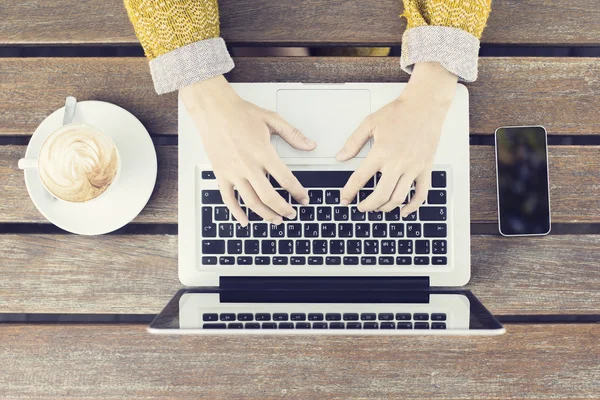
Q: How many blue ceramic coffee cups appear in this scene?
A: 0